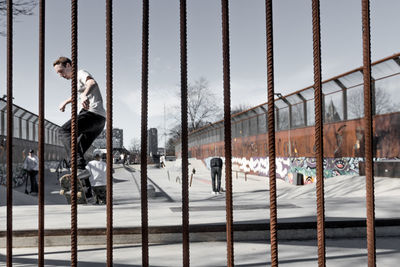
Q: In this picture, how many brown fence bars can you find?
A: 10